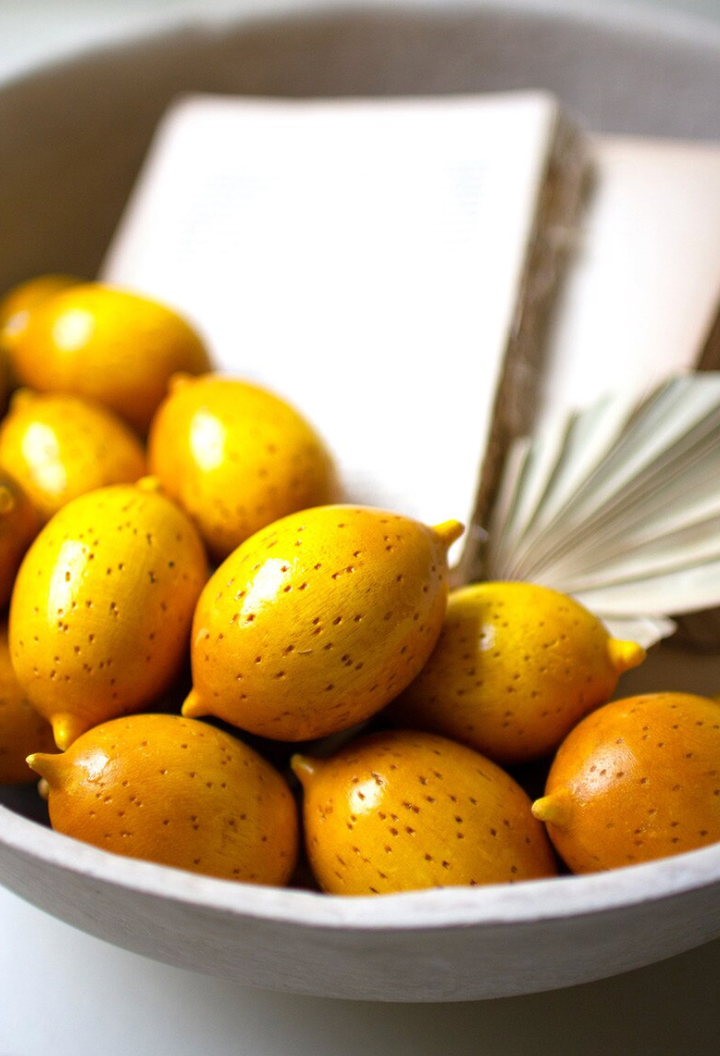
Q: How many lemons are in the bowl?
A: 12